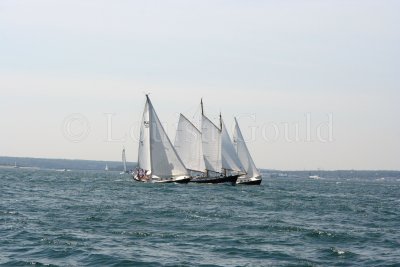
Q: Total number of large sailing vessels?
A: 3